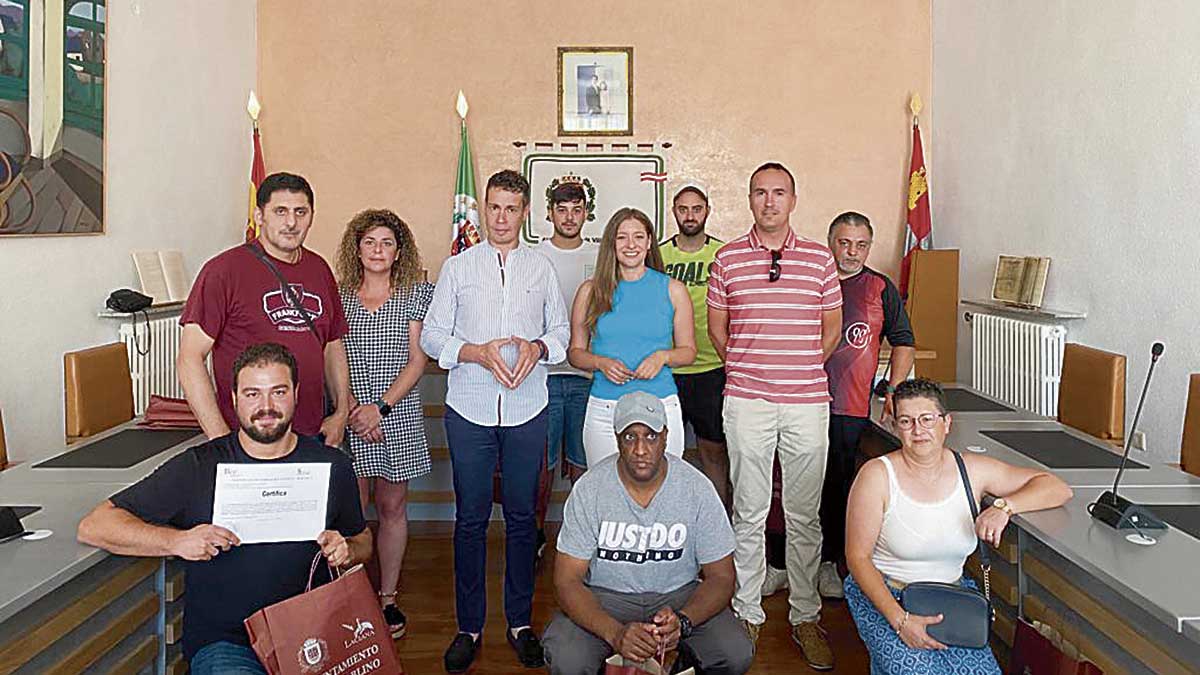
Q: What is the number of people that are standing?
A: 8